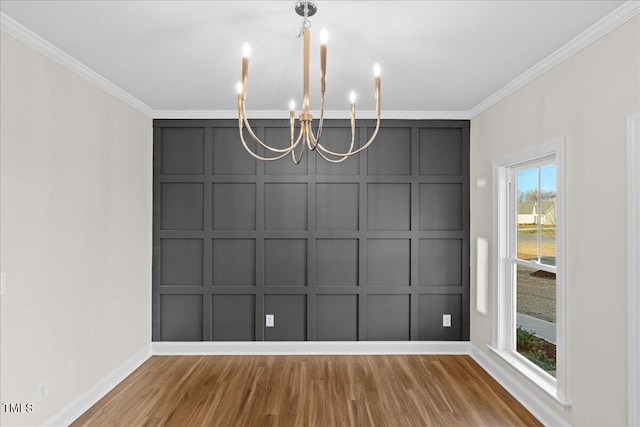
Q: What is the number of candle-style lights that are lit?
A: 6